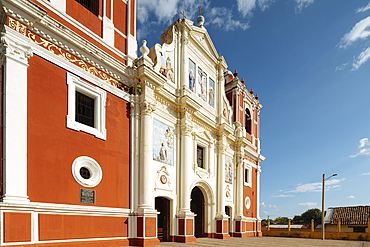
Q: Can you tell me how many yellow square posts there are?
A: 5